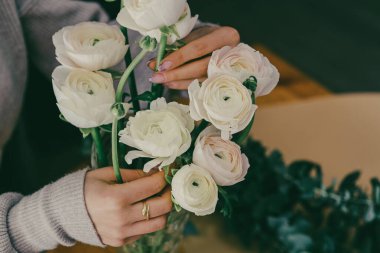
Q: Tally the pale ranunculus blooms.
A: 8